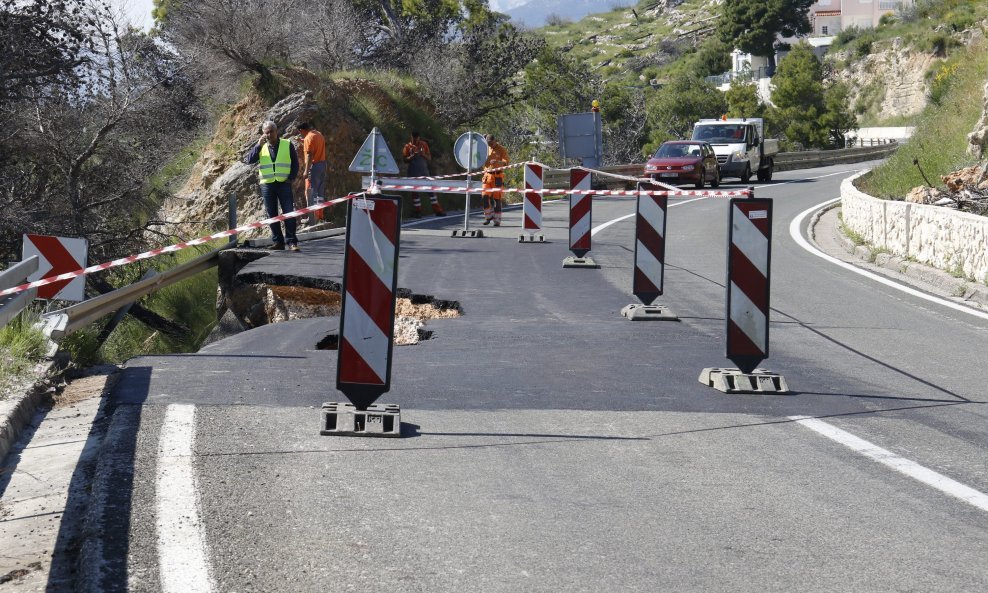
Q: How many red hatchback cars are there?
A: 1